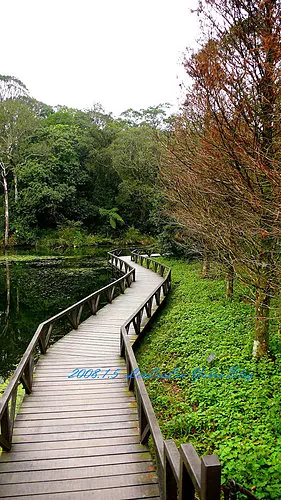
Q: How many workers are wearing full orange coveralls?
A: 0